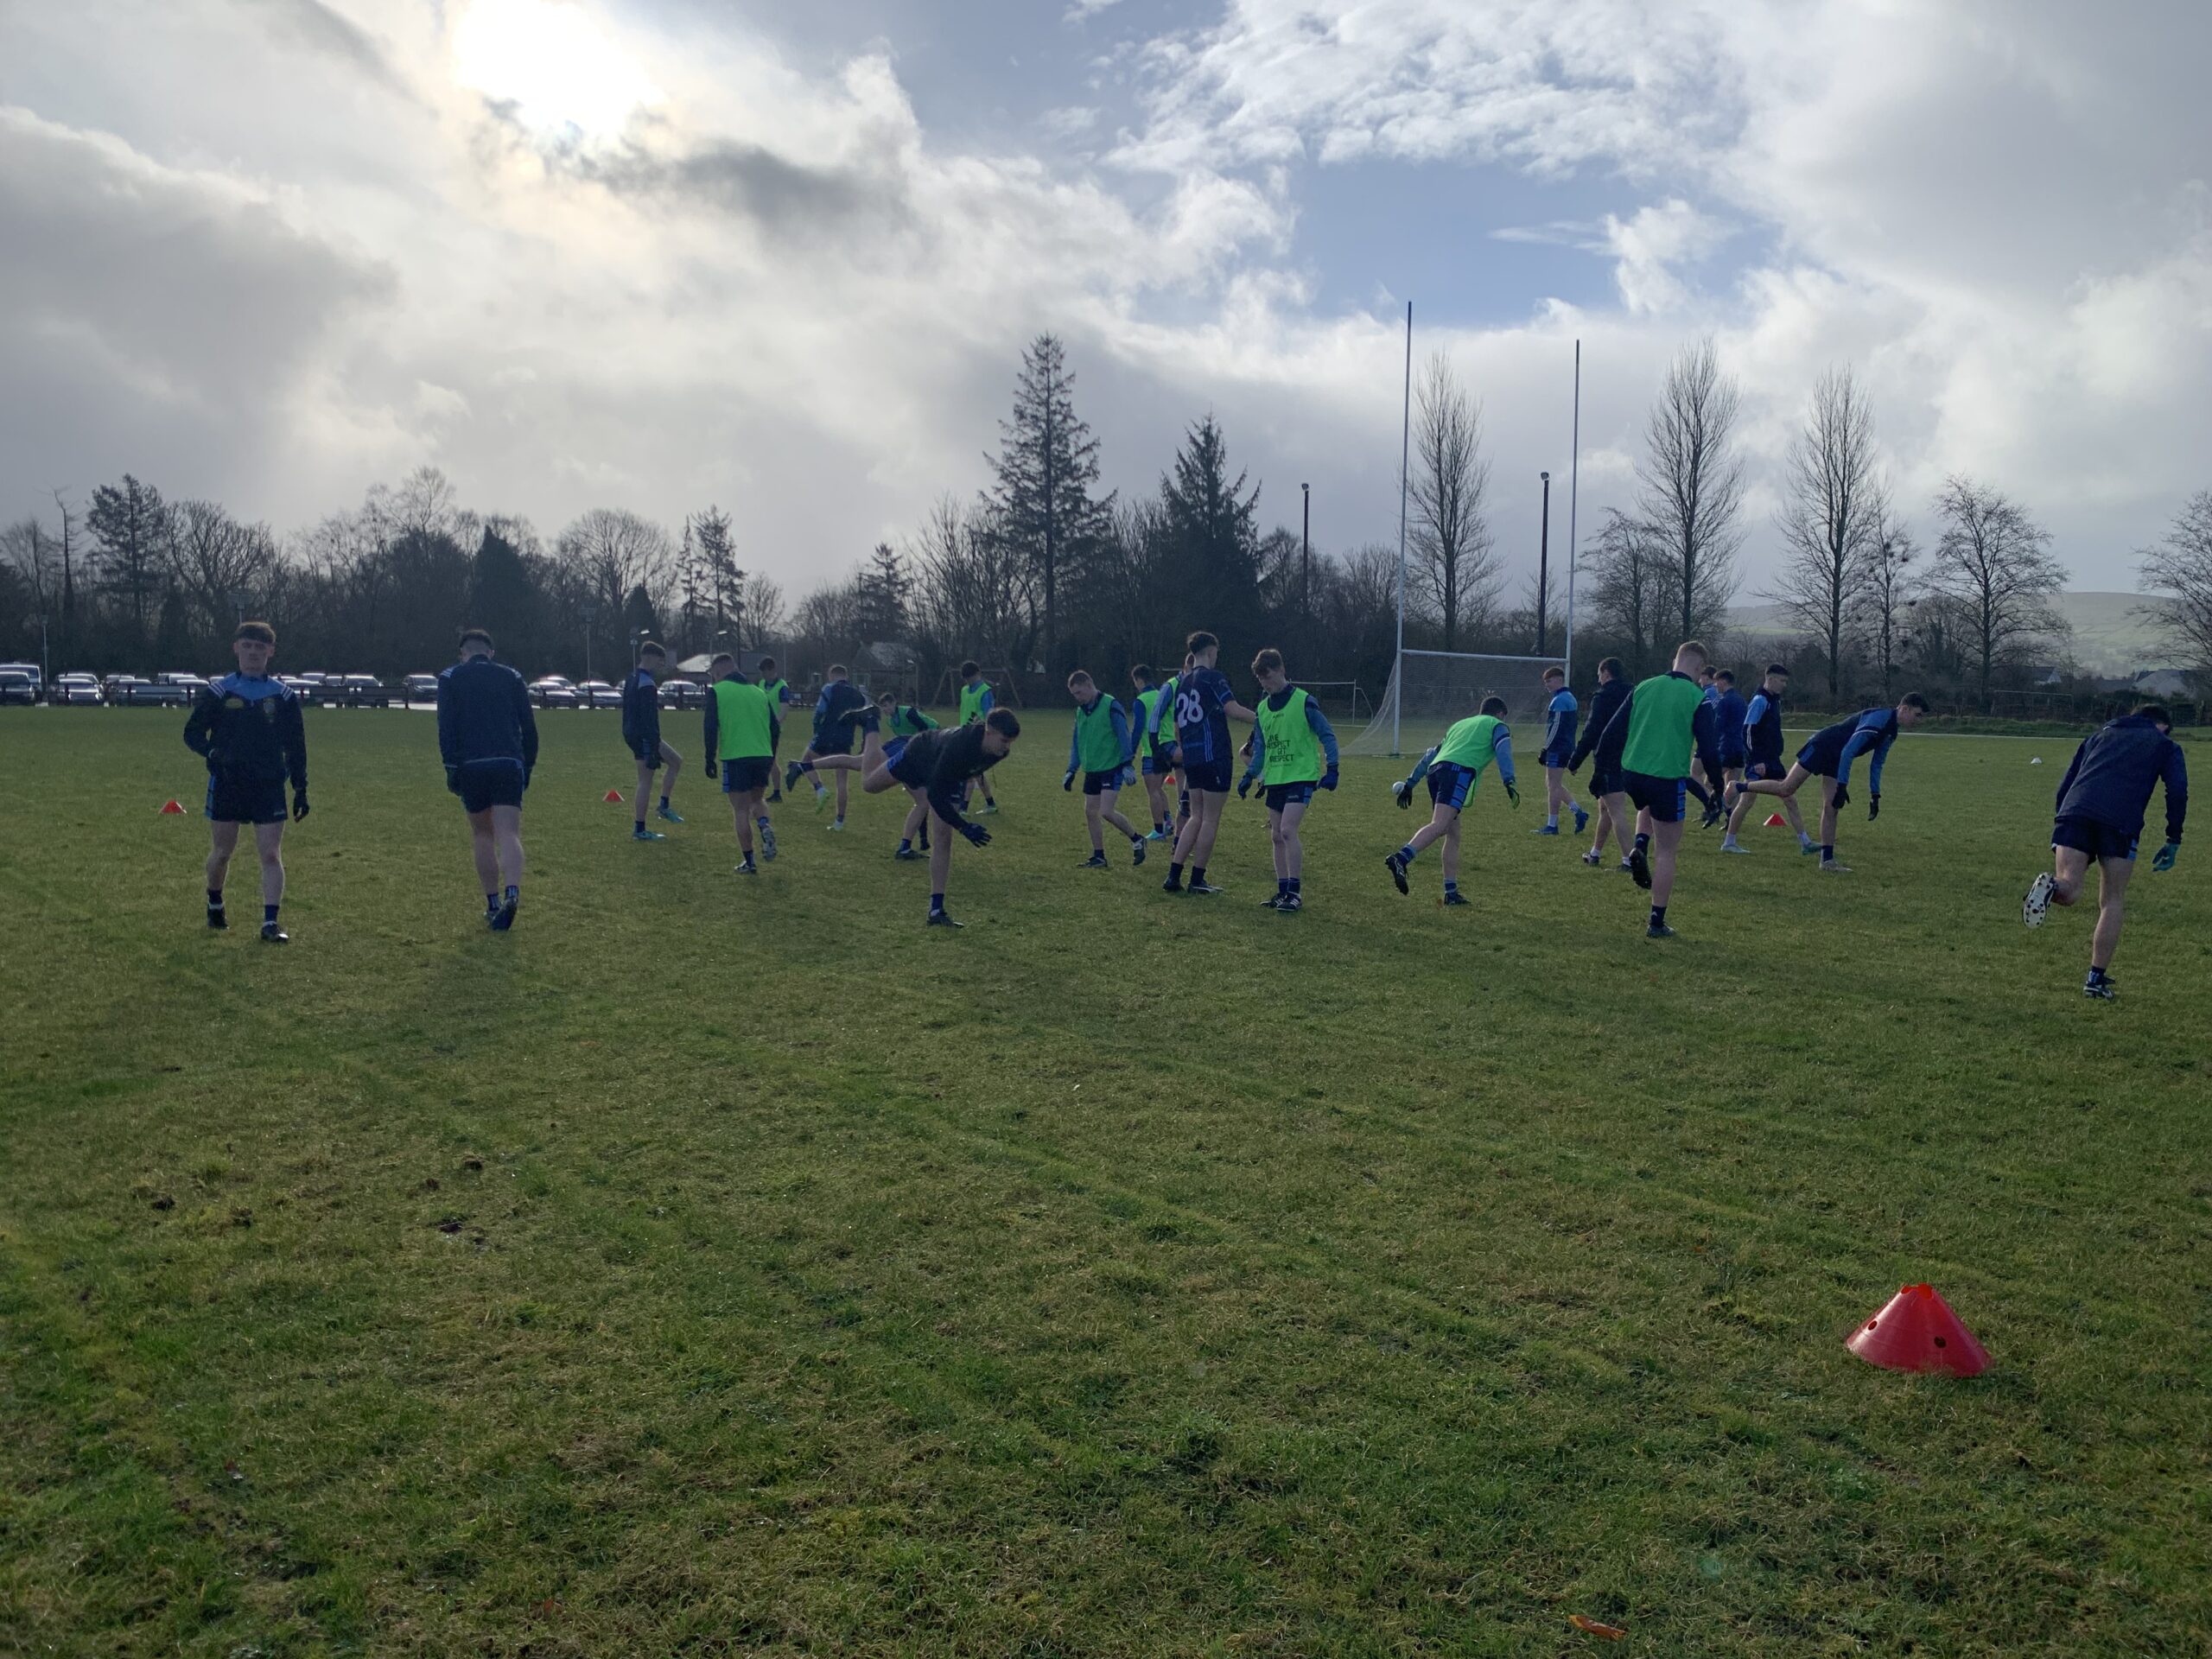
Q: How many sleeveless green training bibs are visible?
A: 10